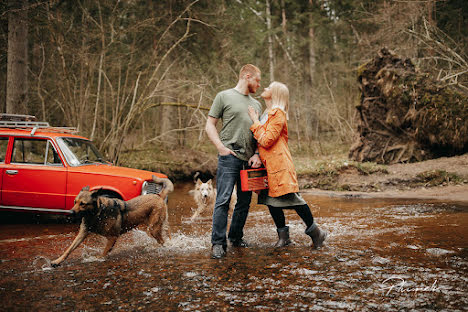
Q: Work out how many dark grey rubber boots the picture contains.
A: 2